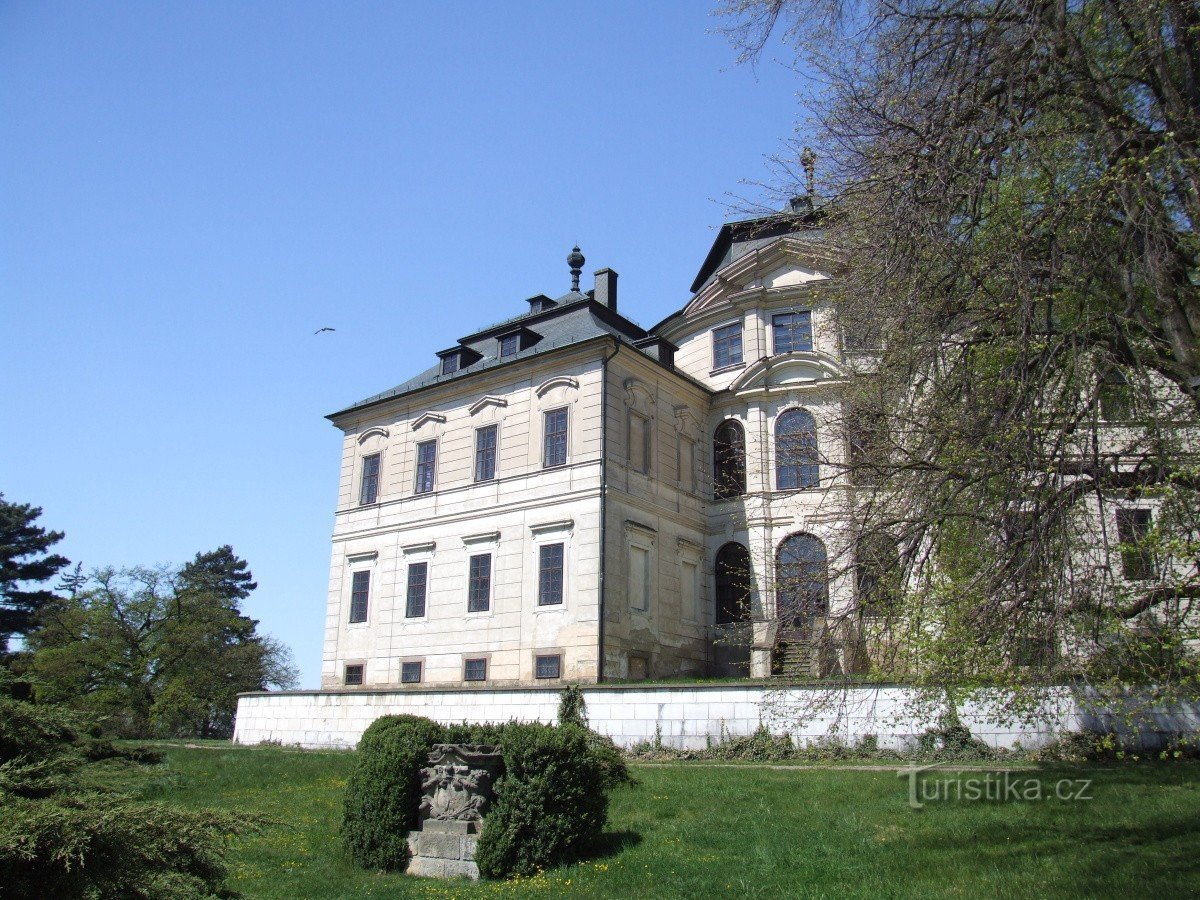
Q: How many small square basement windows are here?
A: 4